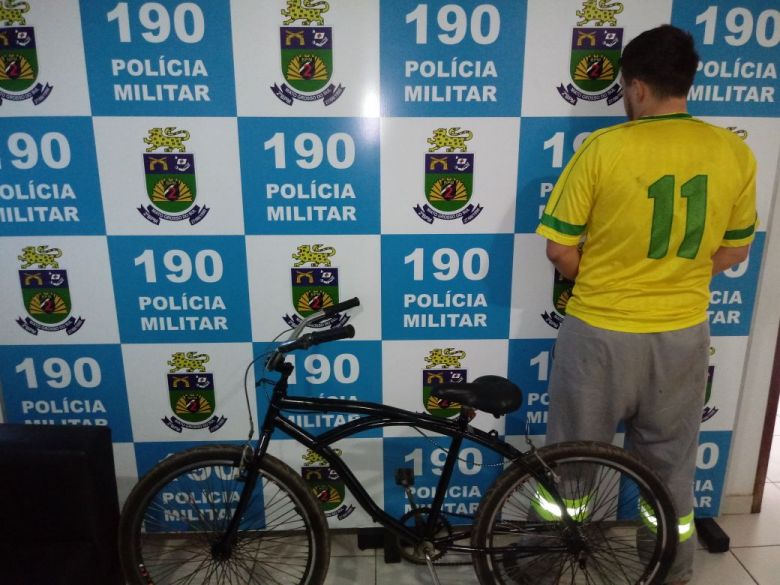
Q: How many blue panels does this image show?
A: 15